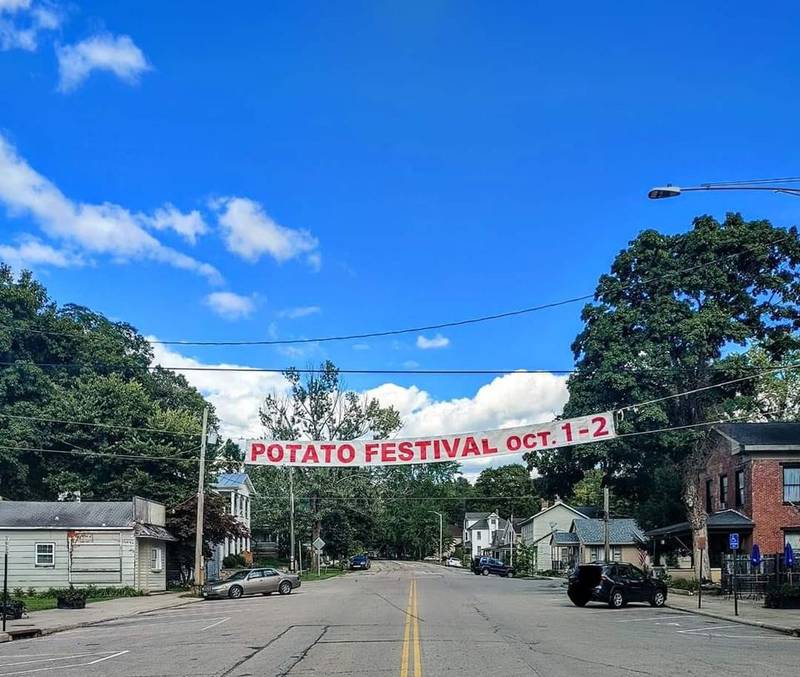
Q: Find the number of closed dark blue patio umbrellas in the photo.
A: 2